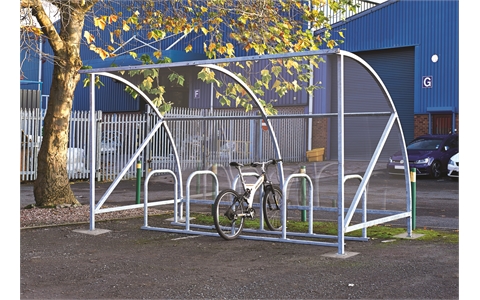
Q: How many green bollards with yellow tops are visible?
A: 4